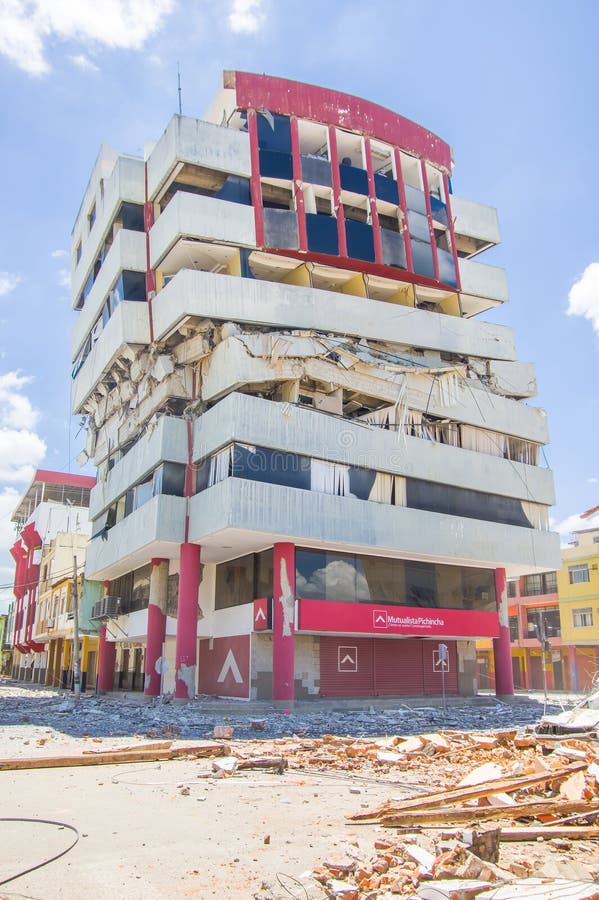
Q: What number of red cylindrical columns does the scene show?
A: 5